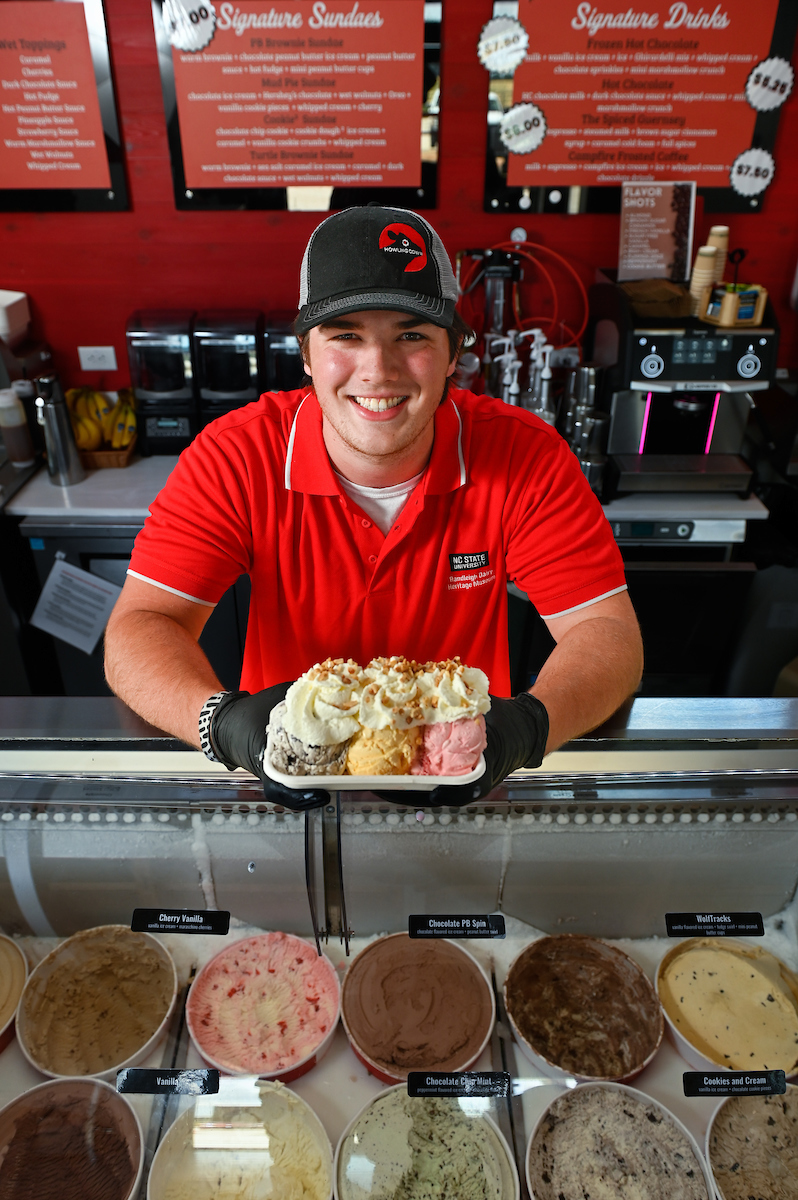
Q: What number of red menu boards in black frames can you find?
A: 3